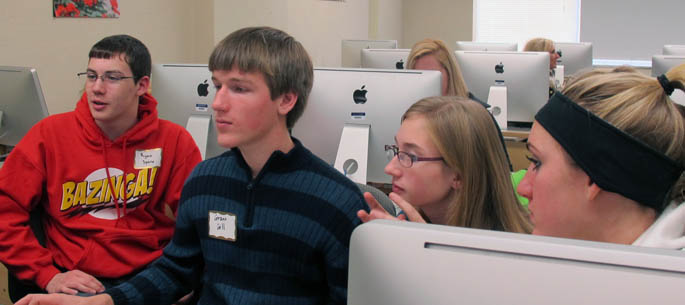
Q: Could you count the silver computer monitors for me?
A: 11